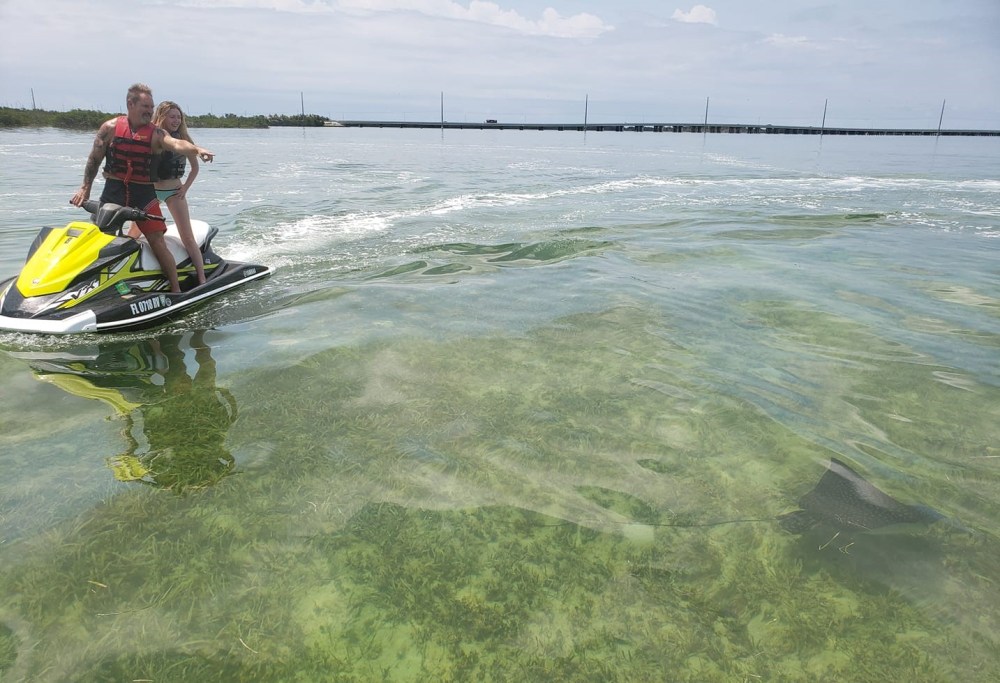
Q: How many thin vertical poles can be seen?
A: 7